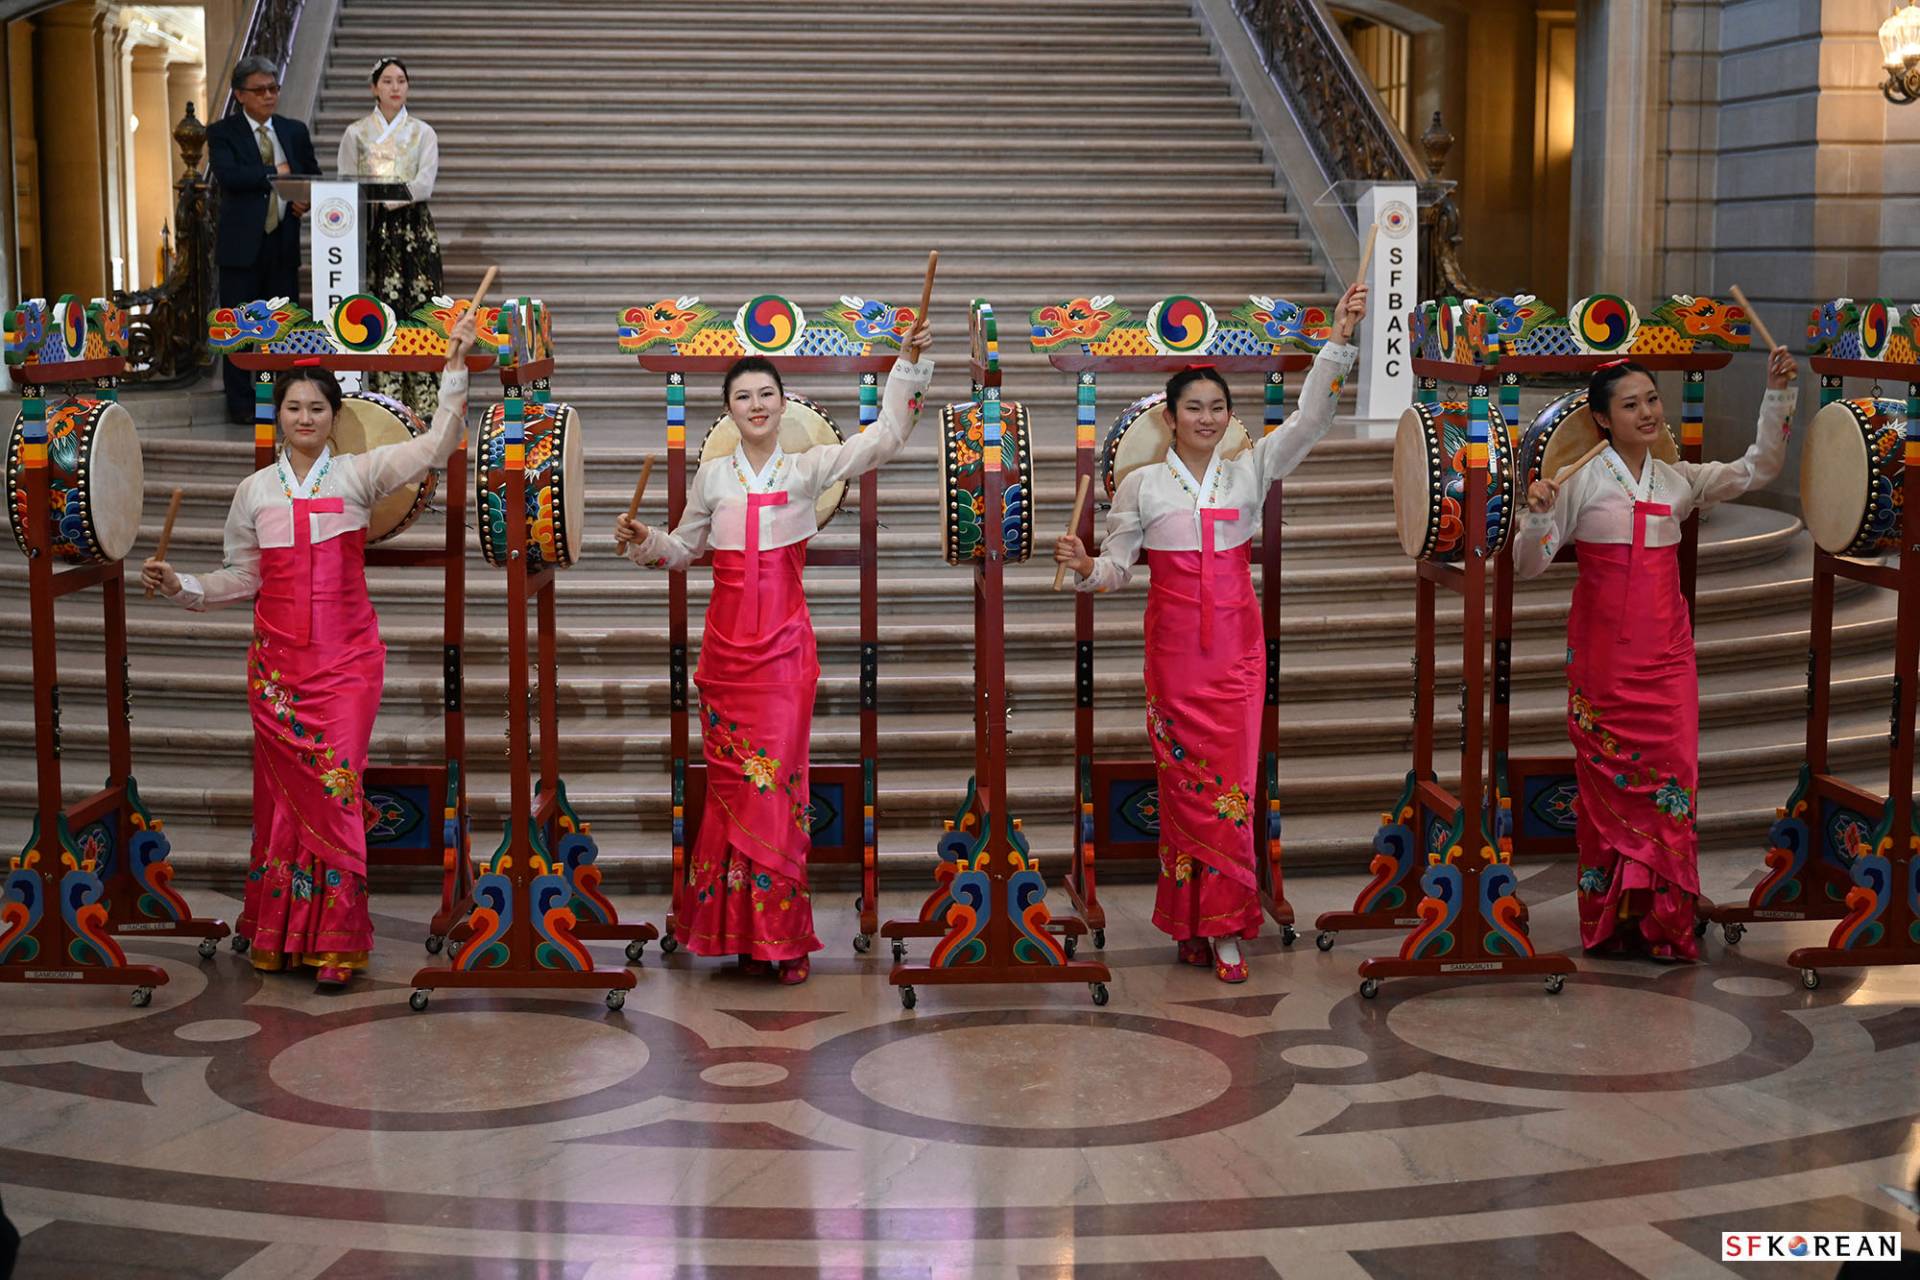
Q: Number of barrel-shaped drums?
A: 9